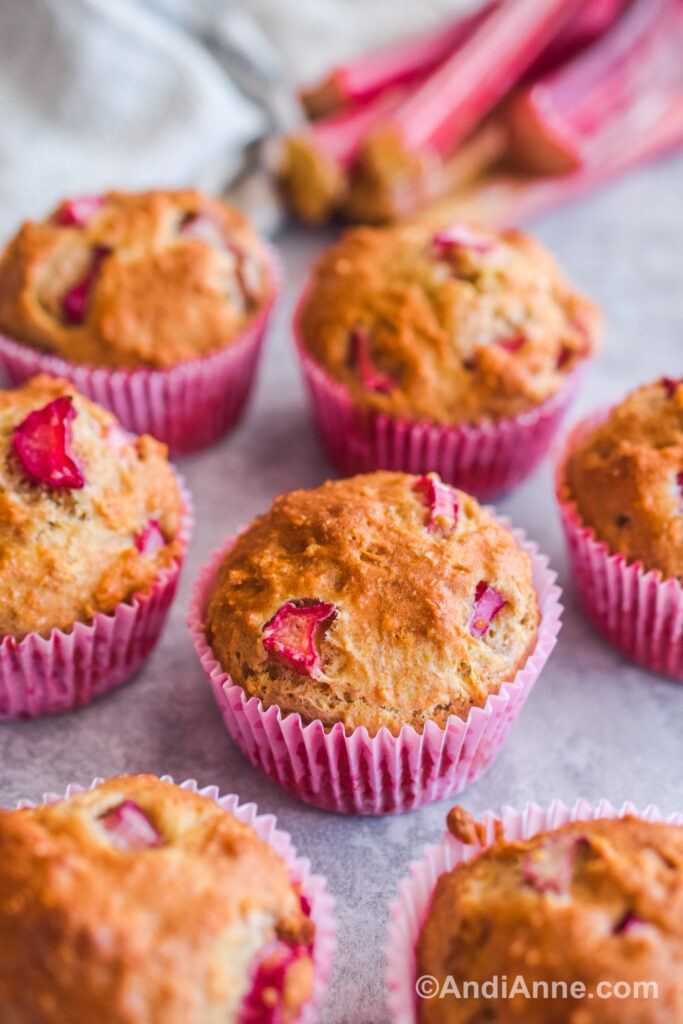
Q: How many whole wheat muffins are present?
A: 7